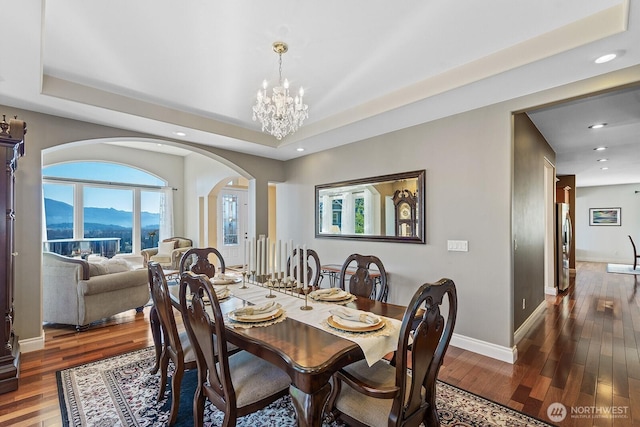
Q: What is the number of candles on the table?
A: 12